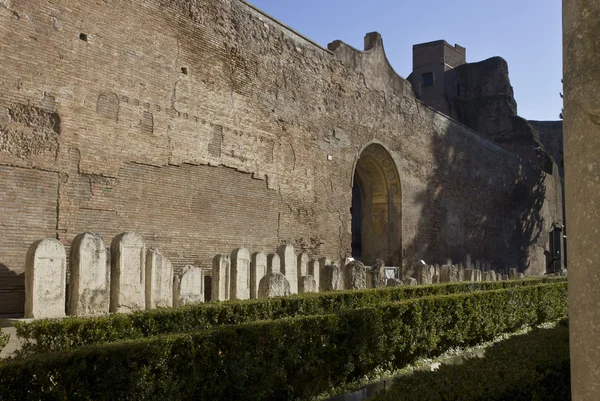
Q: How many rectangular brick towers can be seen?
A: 1